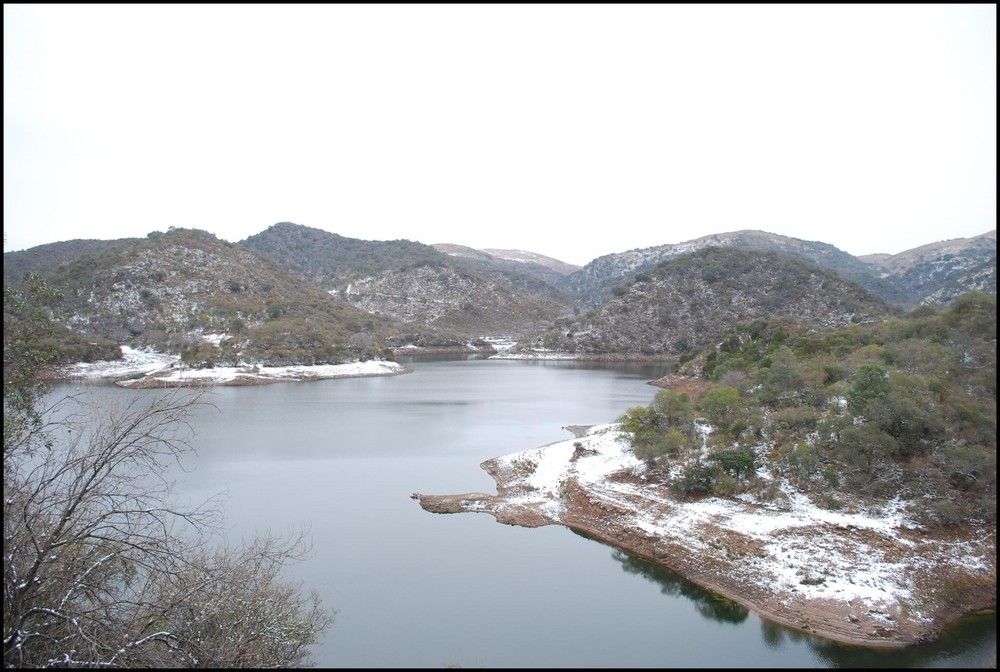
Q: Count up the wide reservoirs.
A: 1